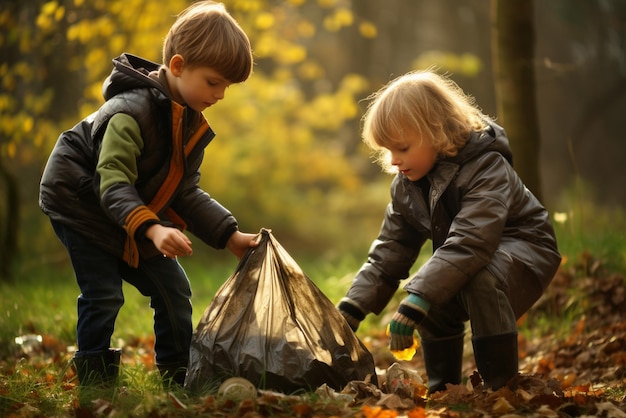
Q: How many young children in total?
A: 2